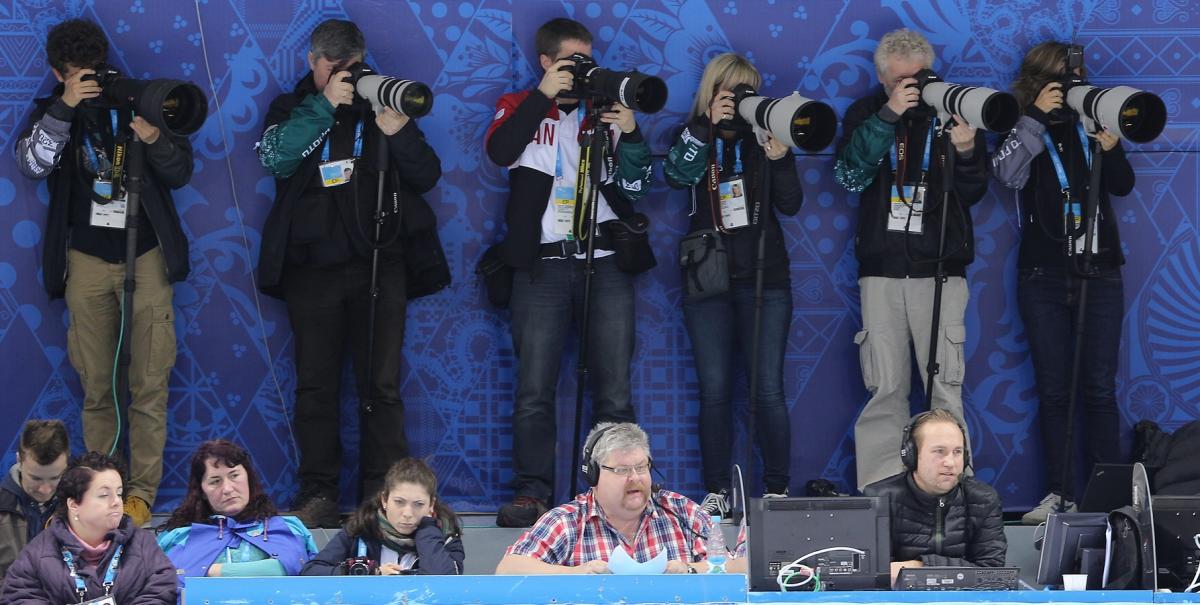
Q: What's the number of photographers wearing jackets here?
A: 6